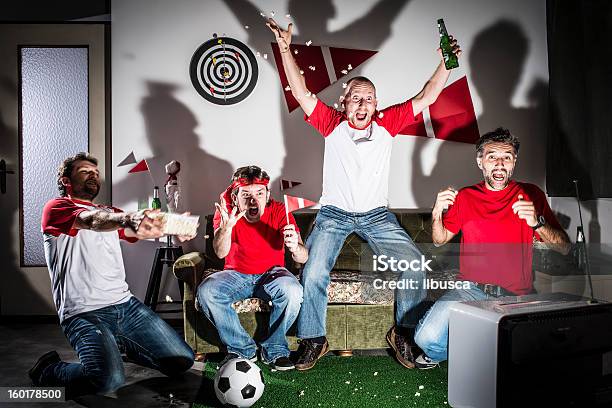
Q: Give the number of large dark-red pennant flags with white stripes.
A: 2